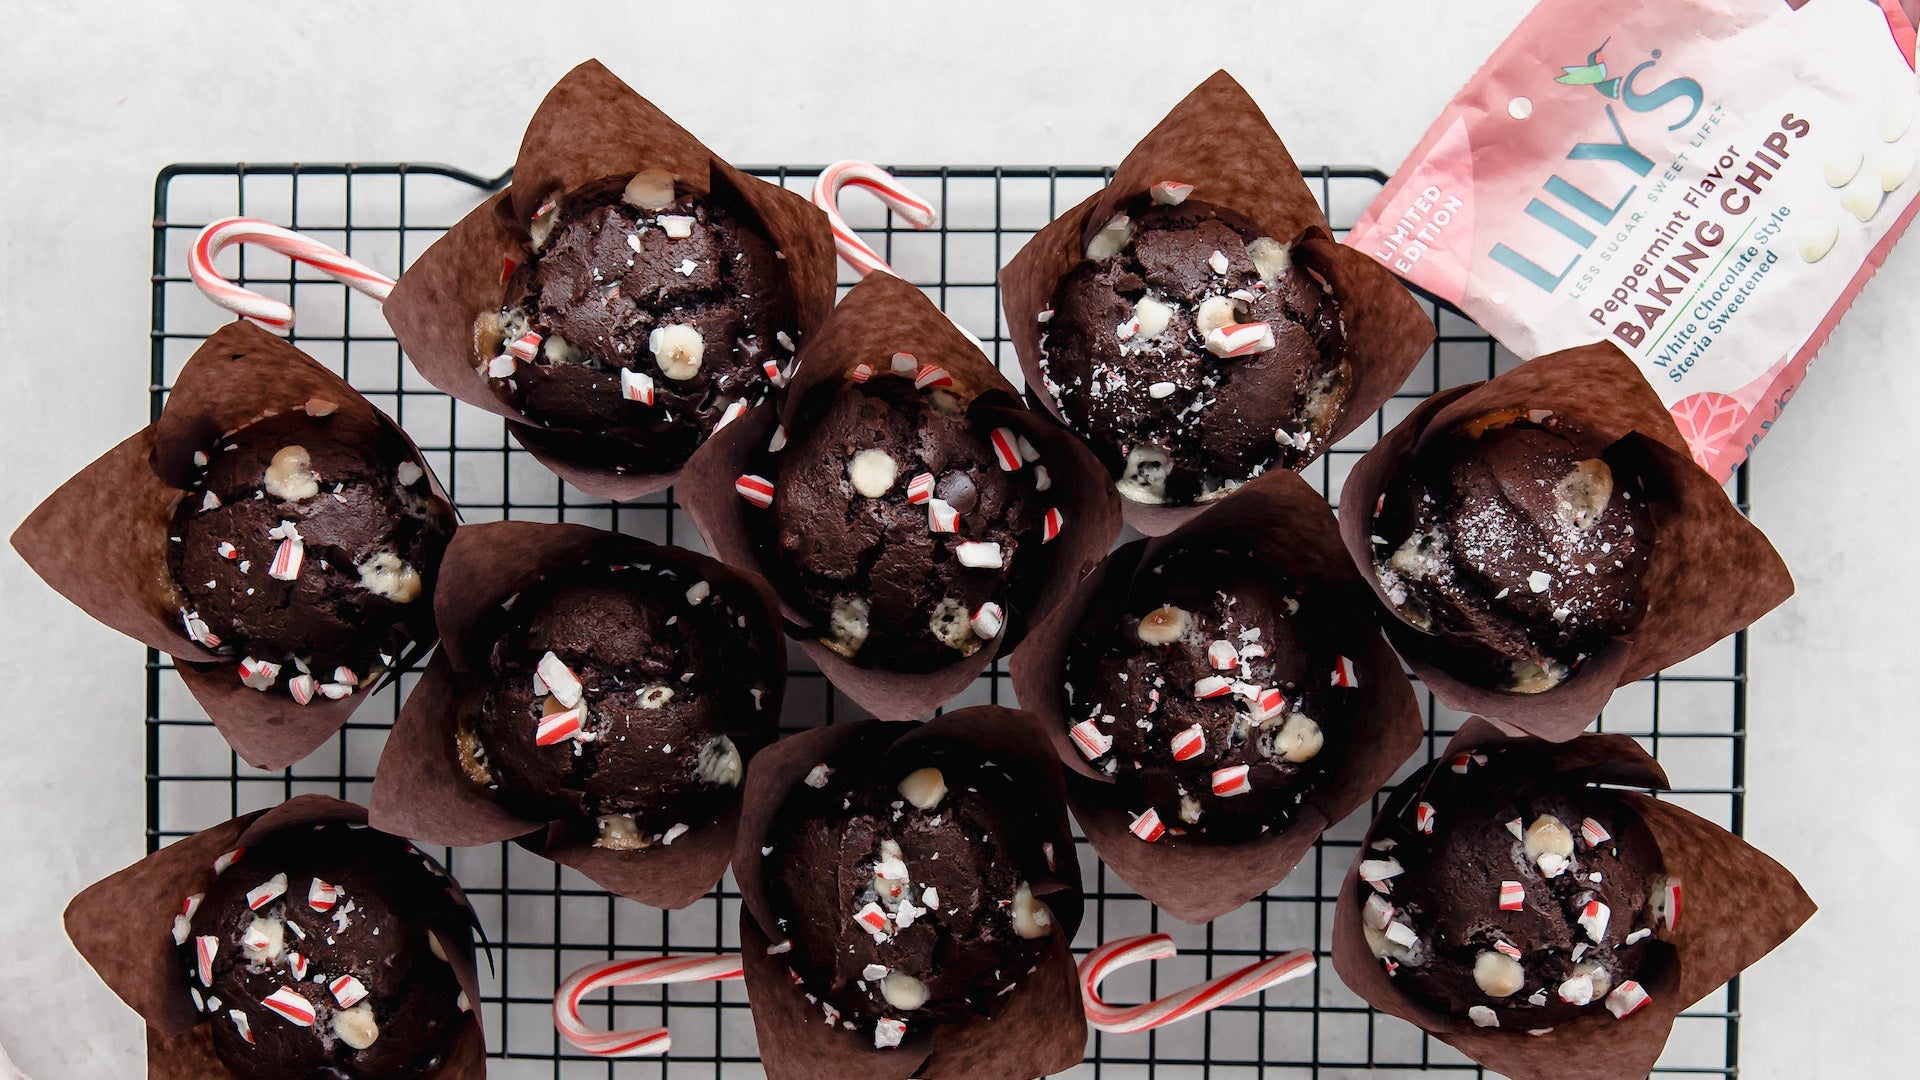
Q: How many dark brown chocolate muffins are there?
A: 10